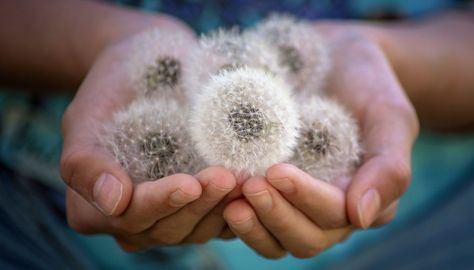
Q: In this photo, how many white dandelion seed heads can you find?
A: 6